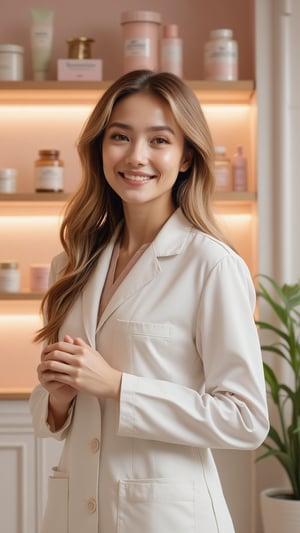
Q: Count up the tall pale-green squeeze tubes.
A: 1